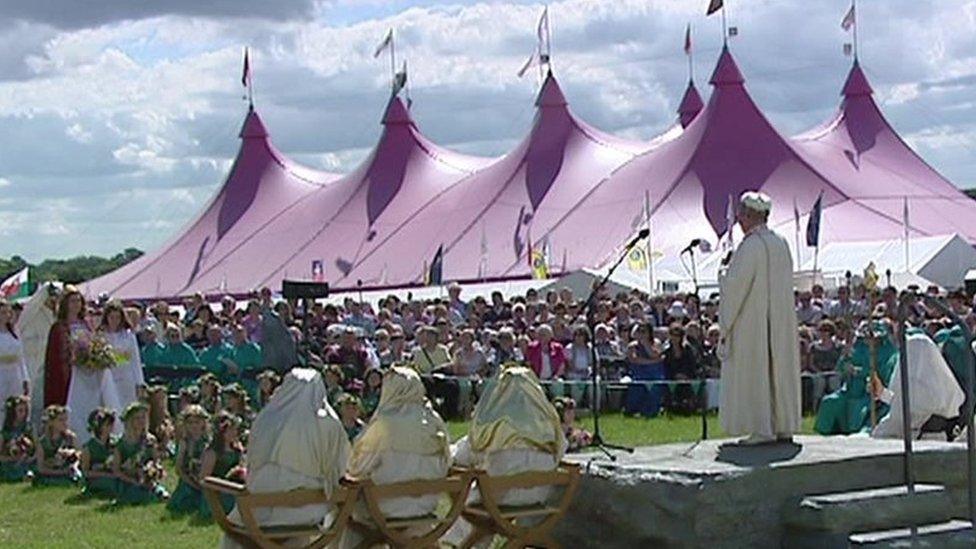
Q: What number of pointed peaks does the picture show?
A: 6